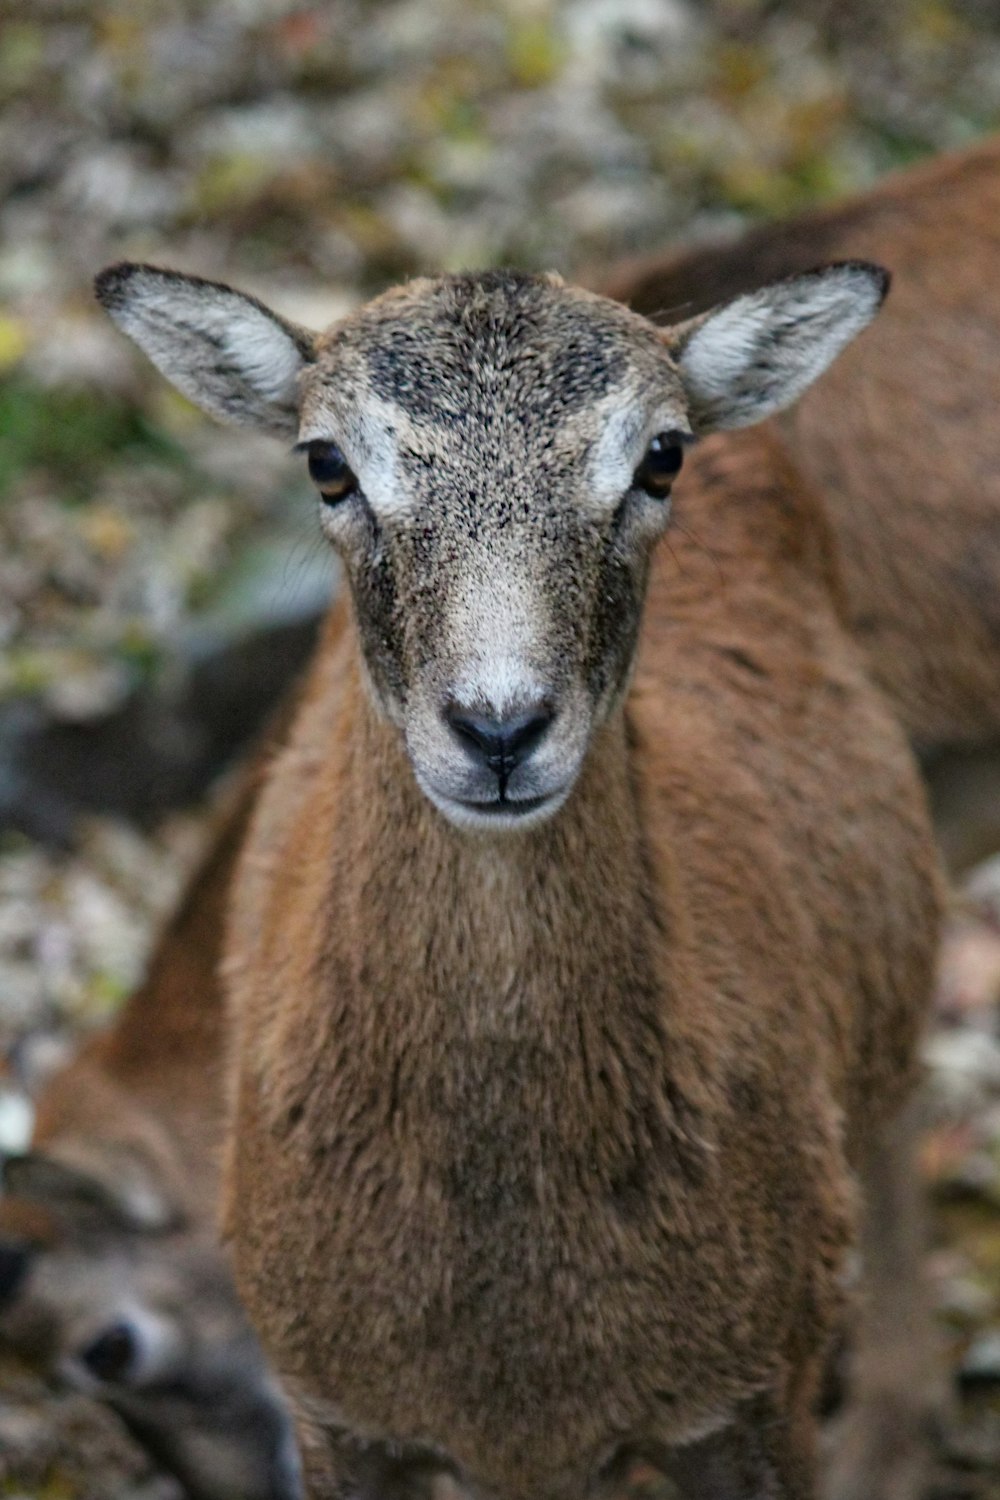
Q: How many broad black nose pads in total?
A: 1